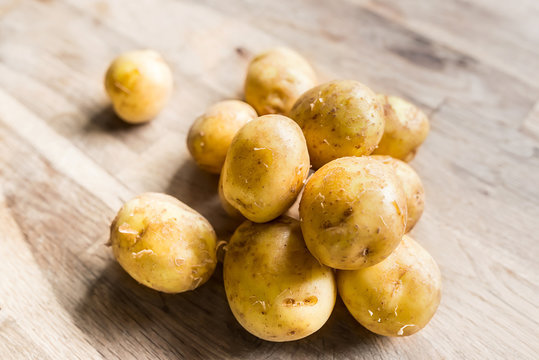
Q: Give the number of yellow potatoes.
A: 12